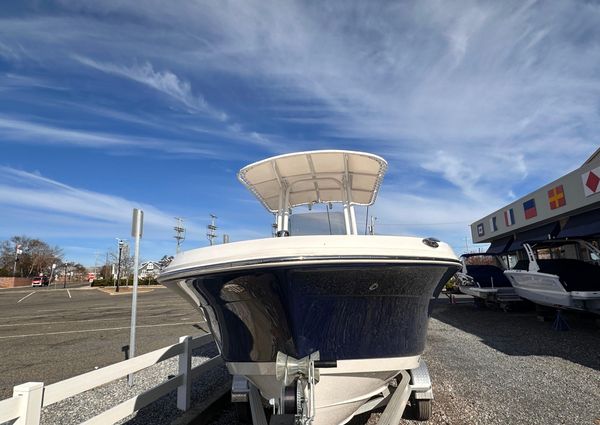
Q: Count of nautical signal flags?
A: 6